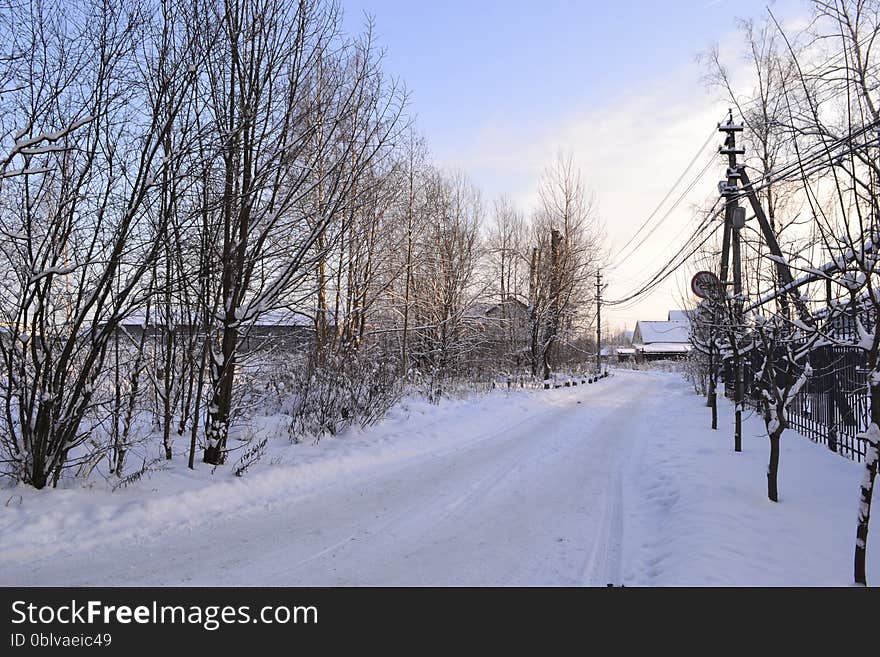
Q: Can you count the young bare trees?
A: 4